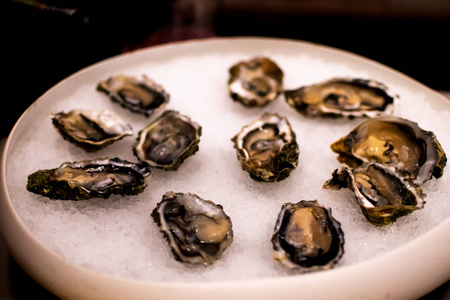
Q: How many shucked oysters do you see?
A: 11